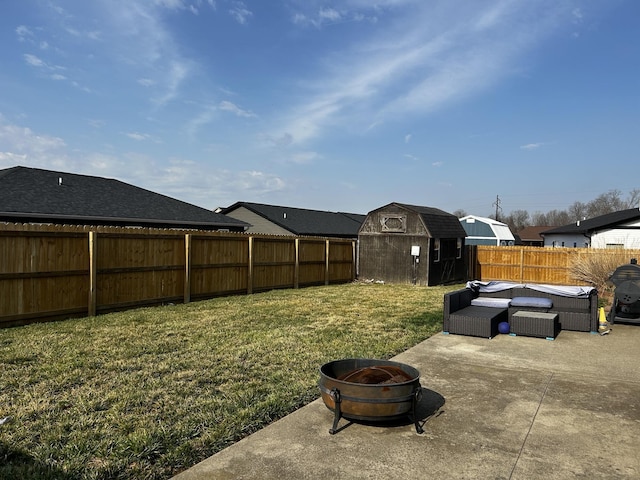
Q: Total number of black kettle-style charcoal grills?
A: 1